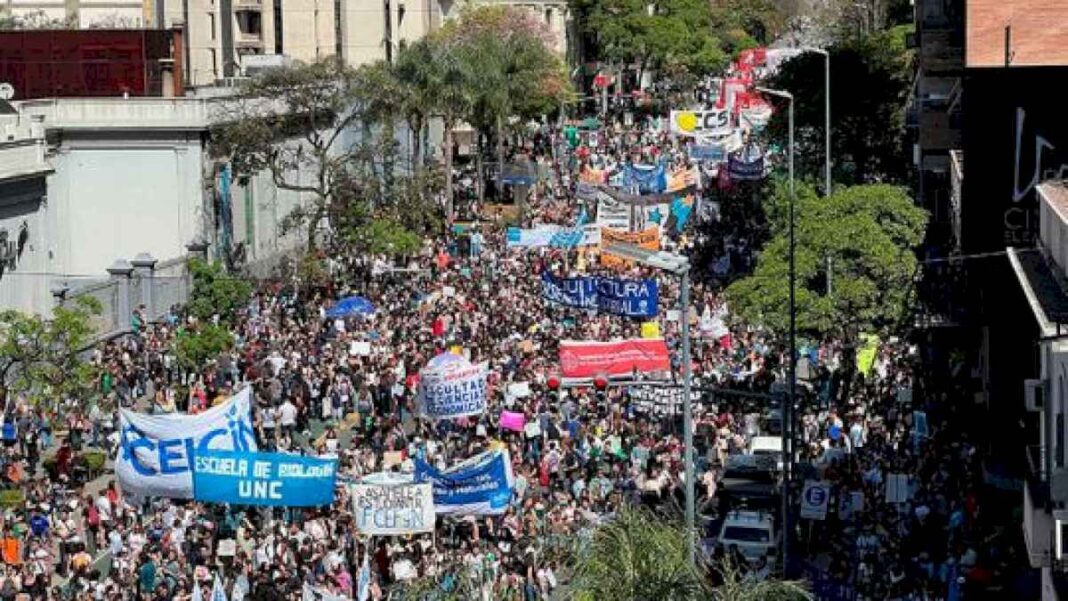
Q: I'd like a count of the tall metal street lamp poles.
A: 3